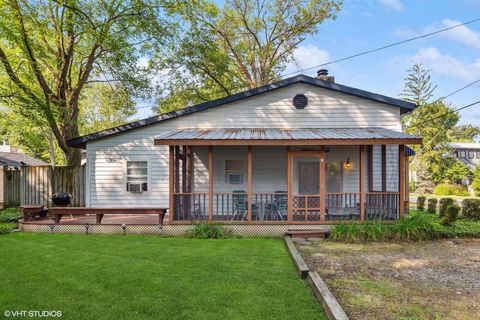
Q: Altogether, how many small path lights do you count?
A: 4